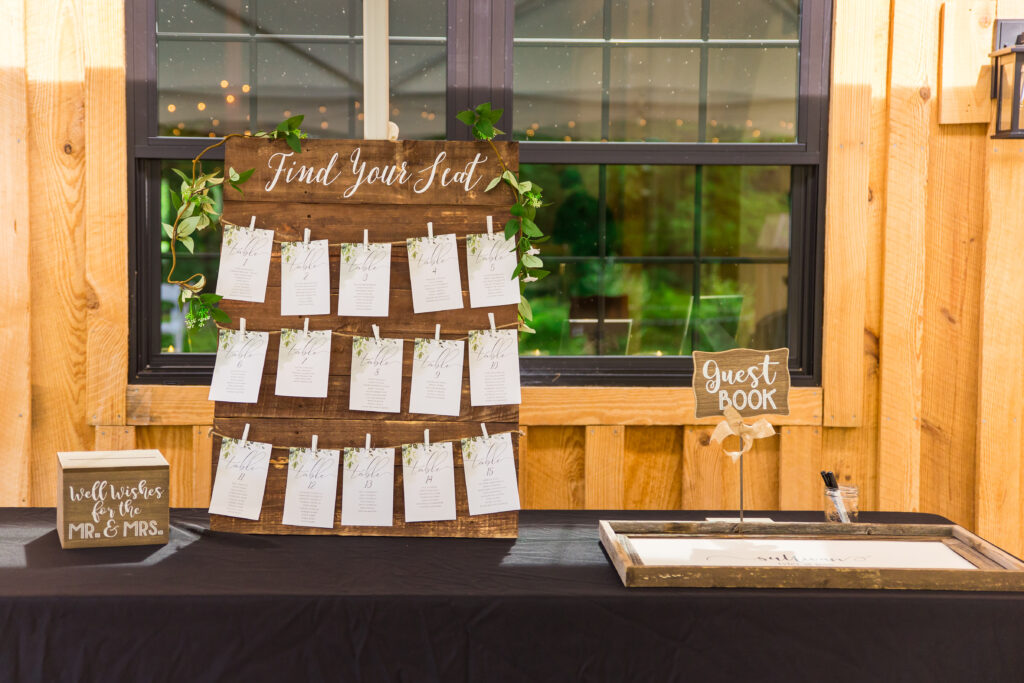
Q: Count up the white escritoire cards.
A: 15